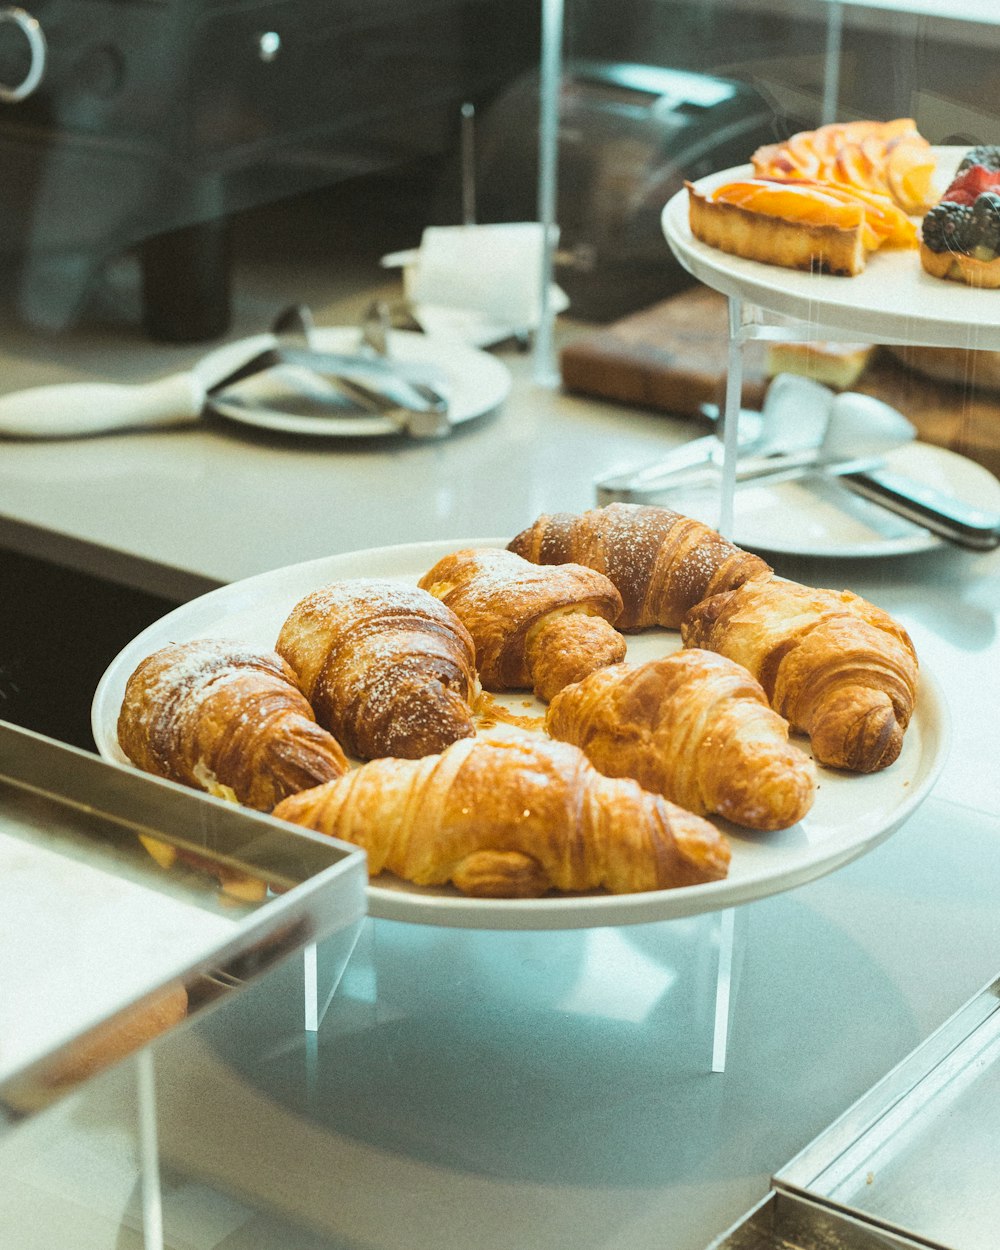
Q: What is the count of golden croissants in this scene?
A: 7